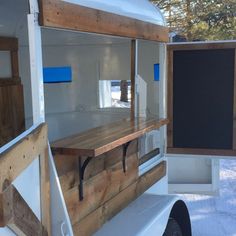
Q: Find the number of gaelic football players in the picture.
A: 0